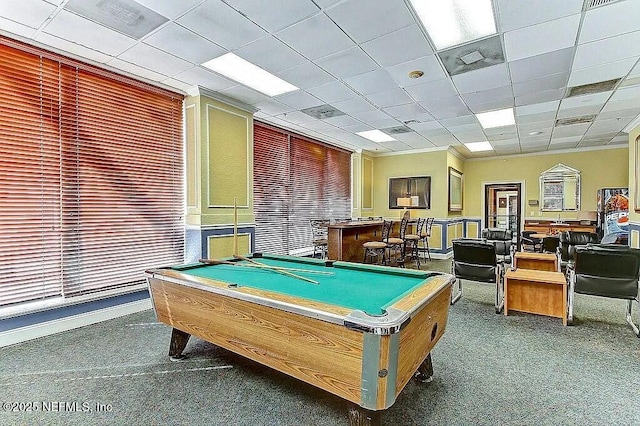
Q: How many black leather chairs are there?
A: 4